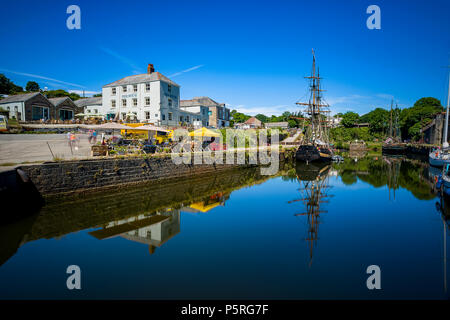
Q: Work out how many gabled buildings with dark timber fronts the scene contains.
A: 2